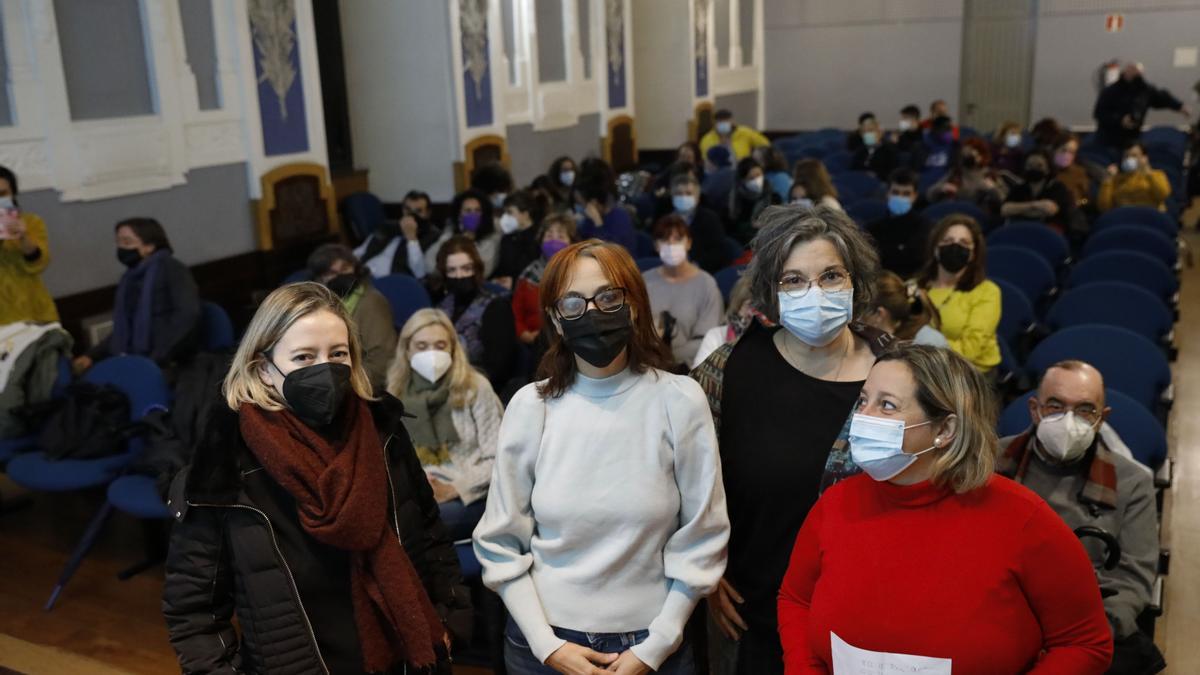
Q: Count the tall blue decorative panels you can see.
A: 4